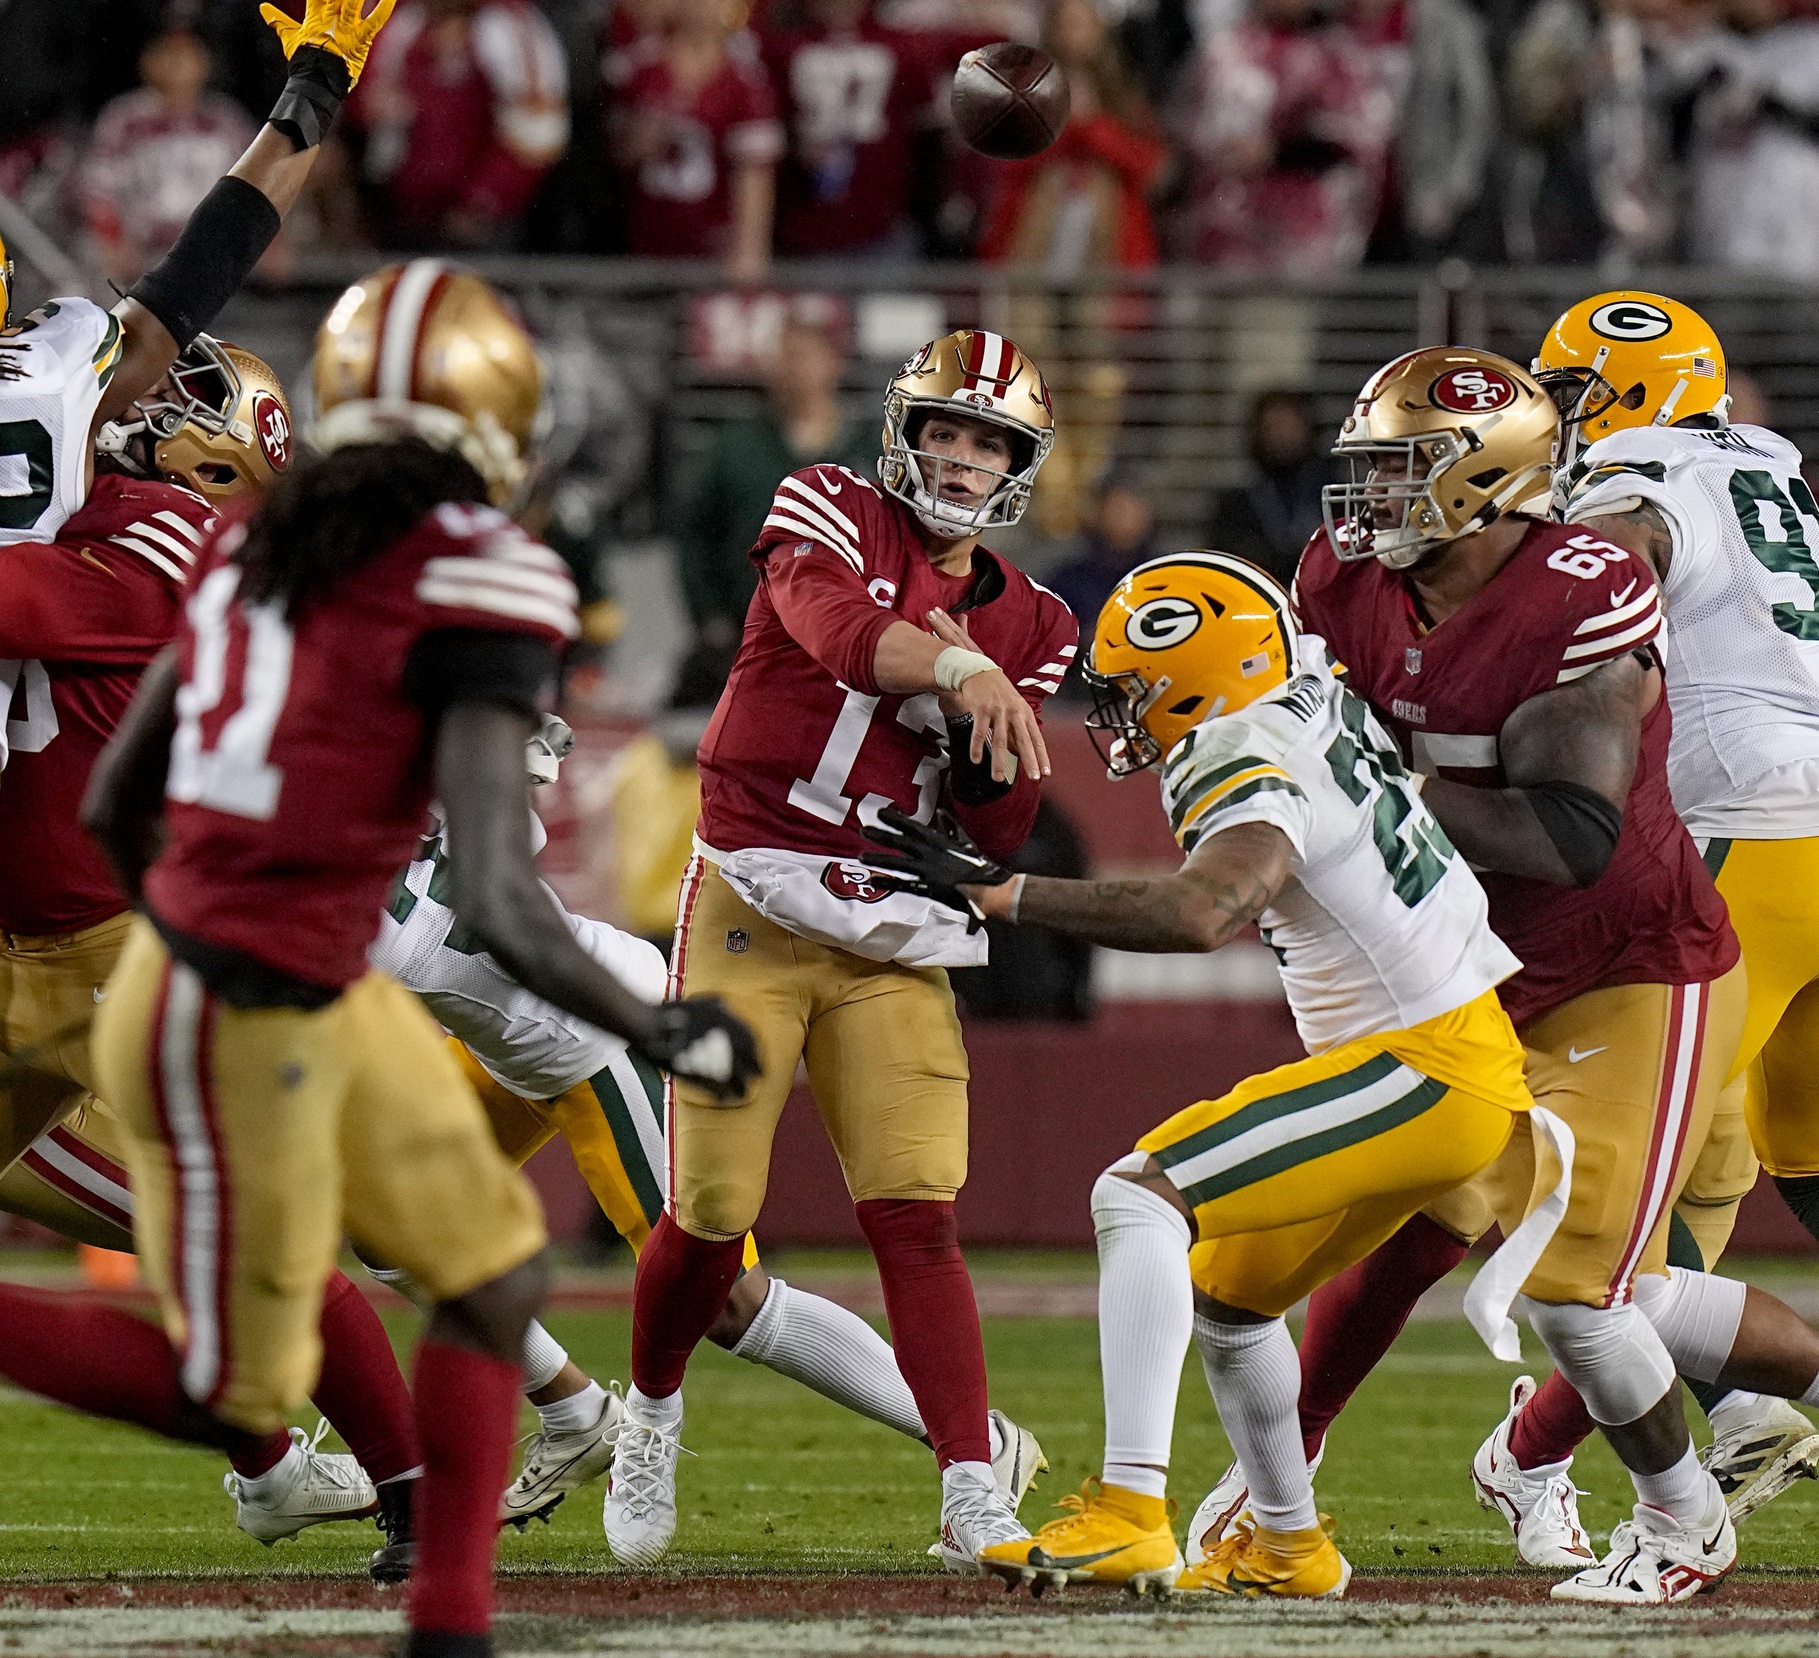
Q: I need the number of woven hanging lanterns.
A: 0